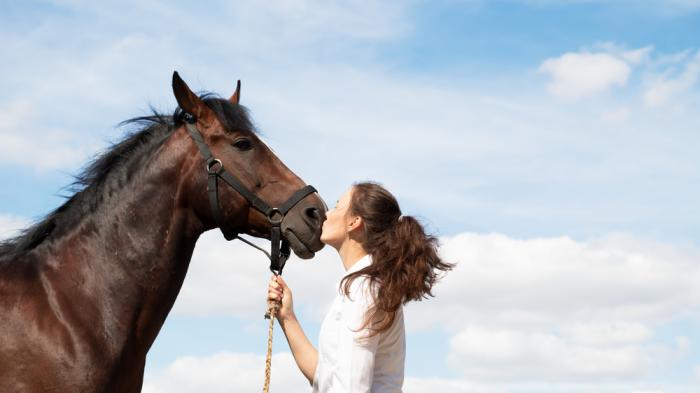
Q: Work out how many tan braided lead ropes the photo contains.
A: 1